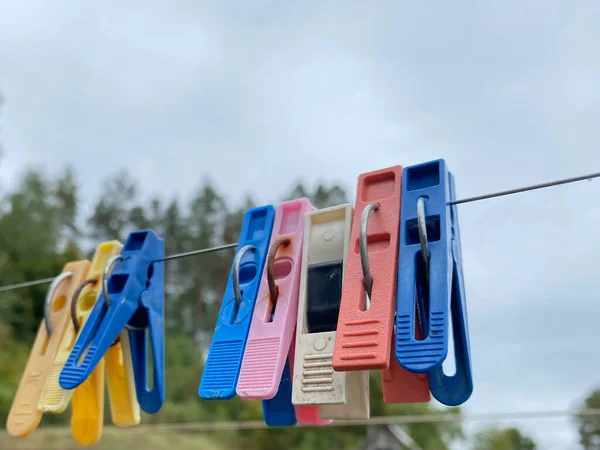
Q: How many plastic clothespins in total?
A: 8